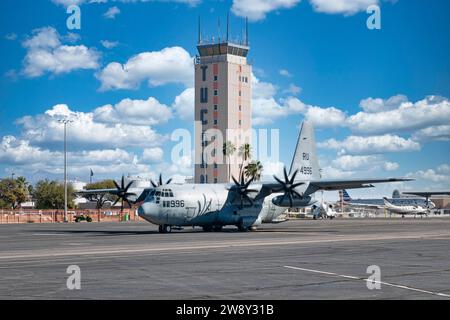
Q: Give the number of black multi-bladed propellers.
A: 4